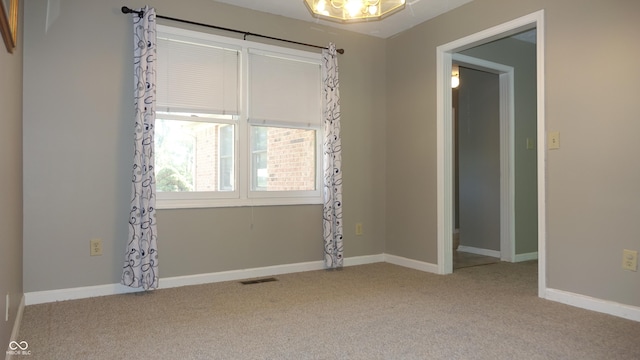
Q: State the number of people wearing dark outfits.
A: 0